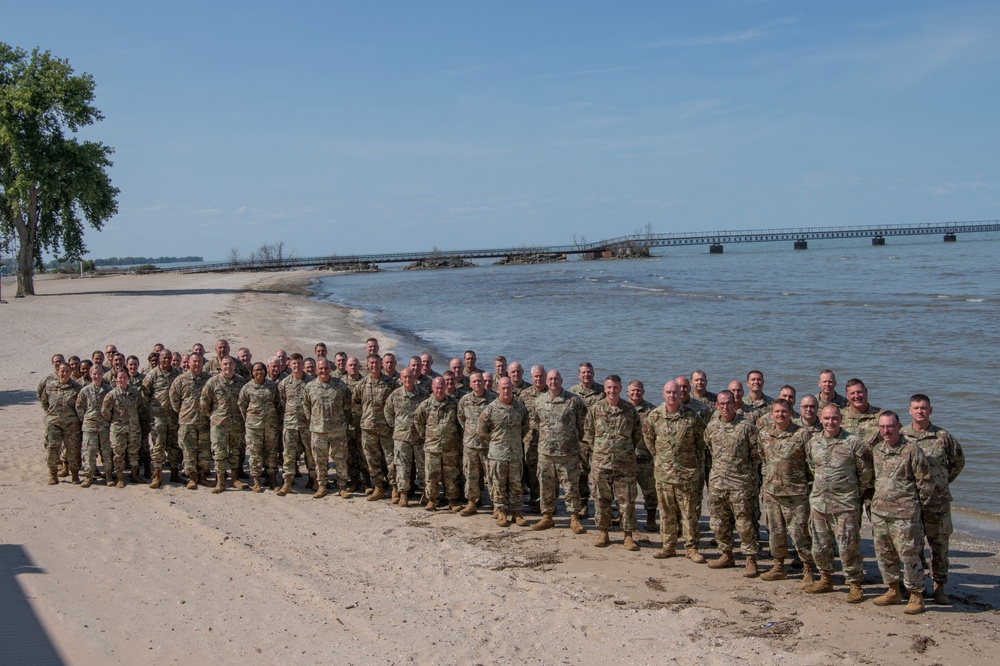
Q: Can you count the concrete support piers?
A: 4